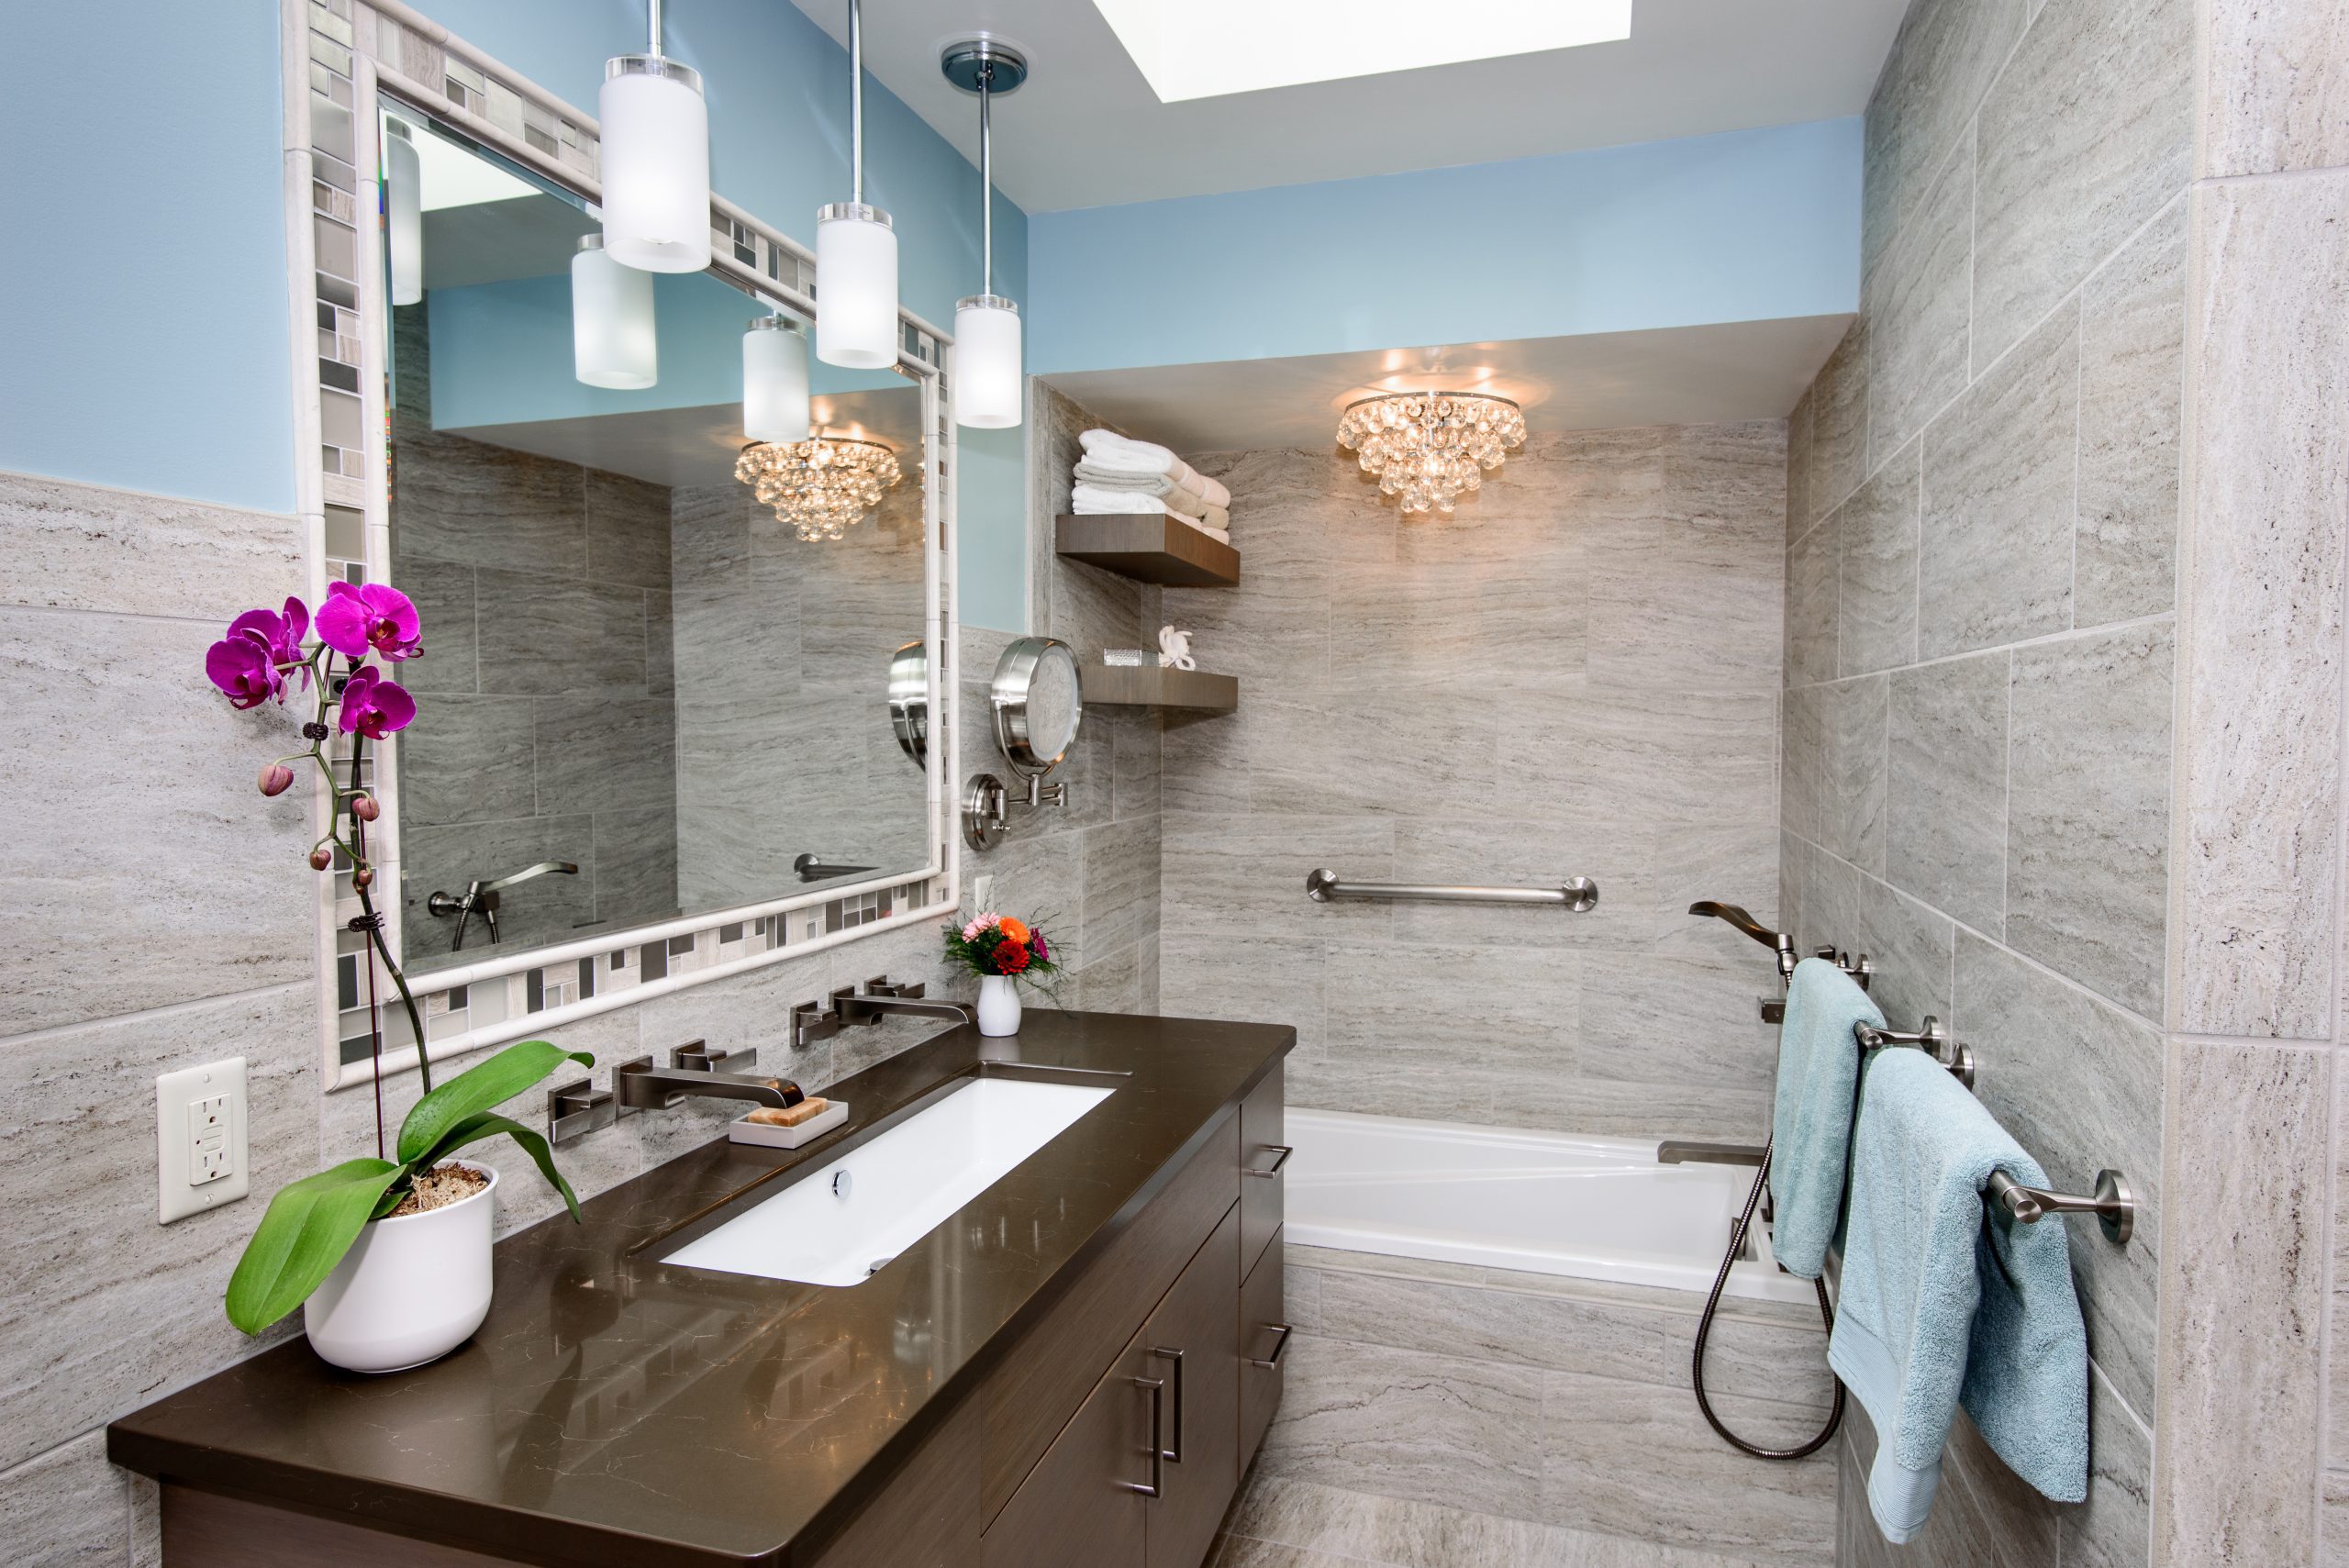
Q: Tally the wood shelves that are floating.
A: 2